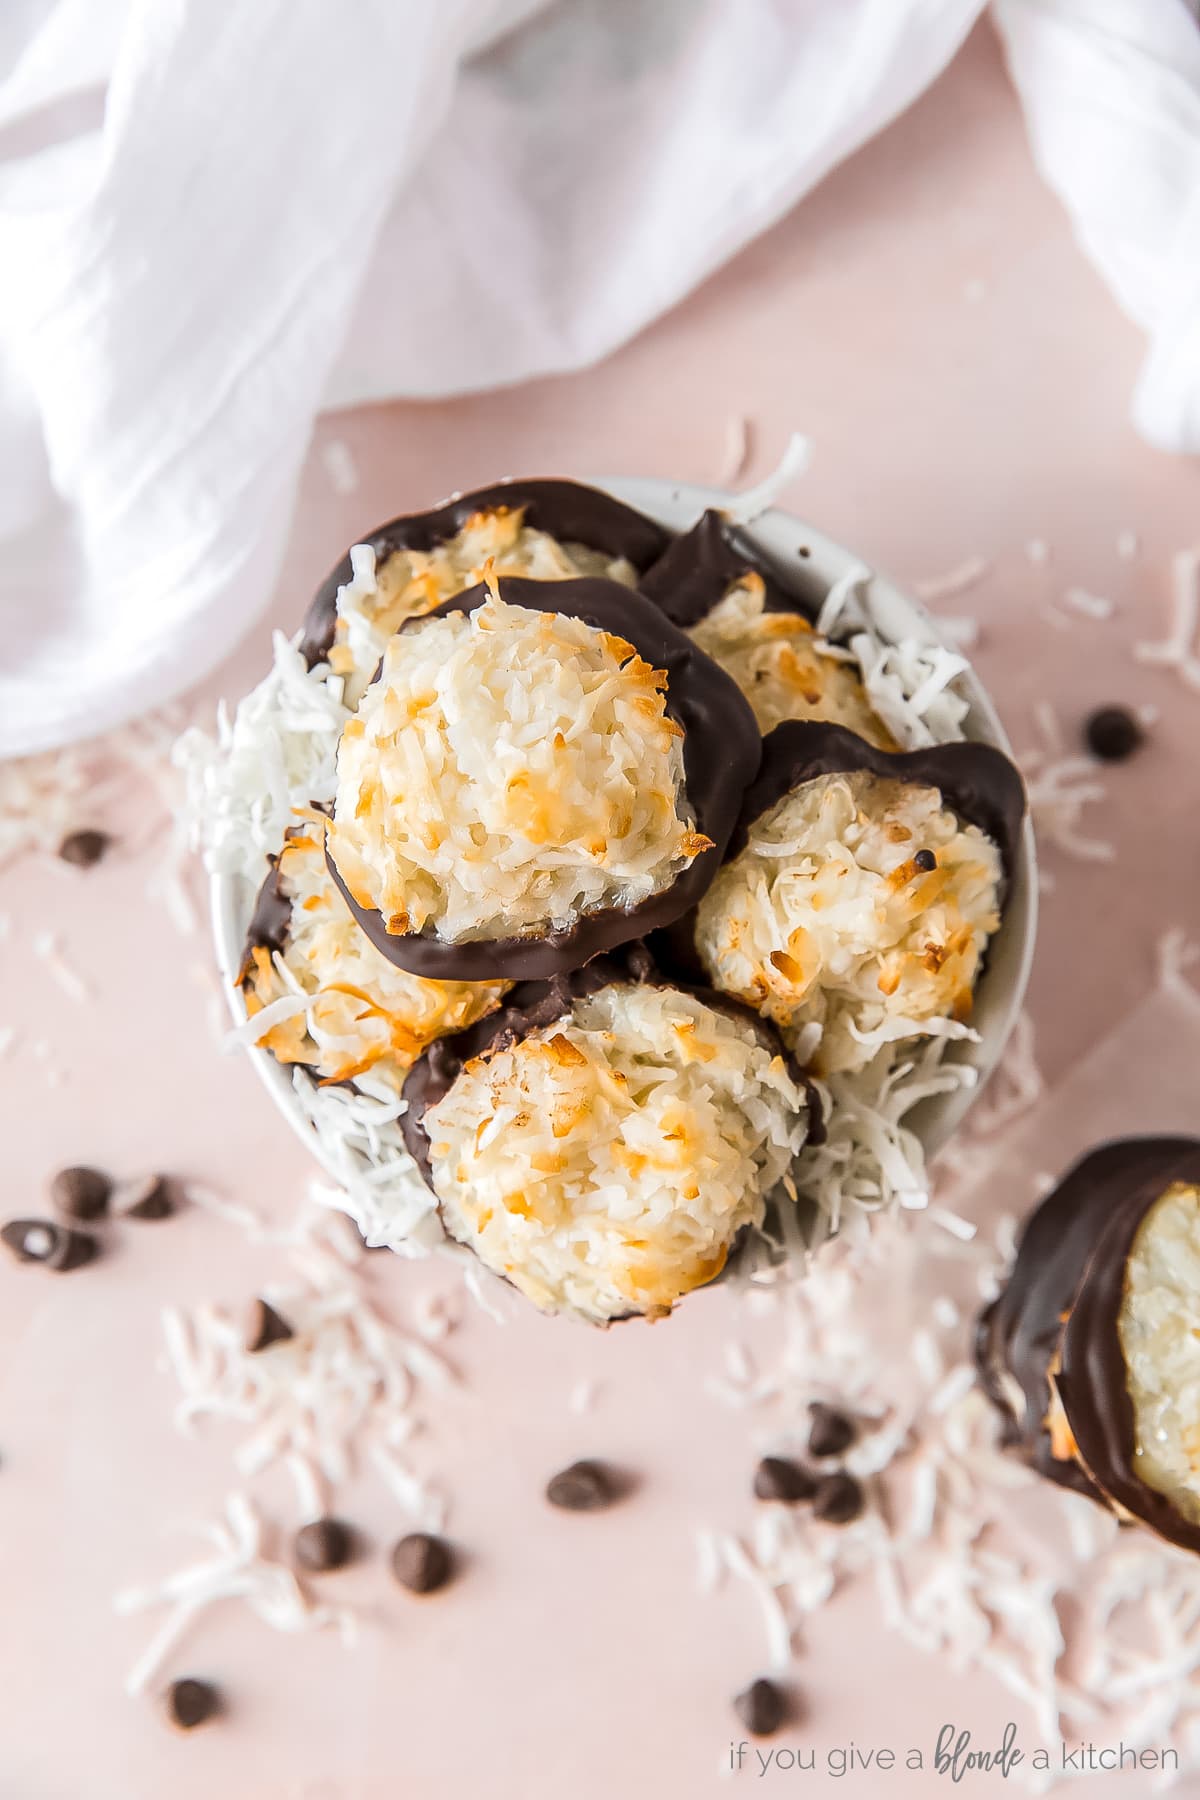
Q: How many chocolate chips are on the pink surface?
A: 15